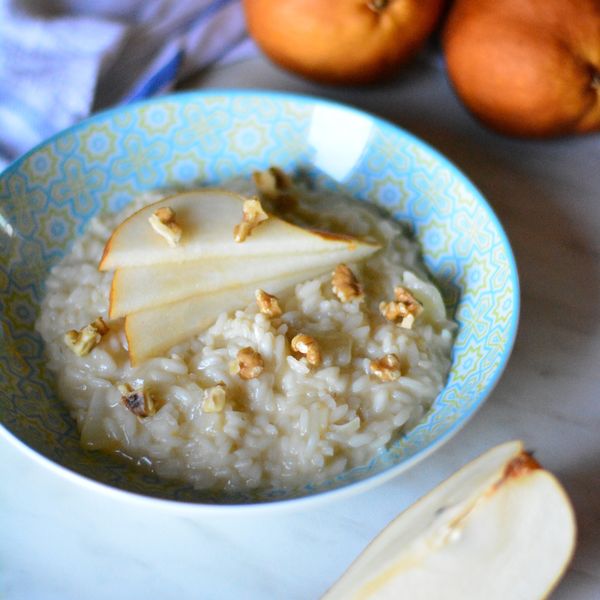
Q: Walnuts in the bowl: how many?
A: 12